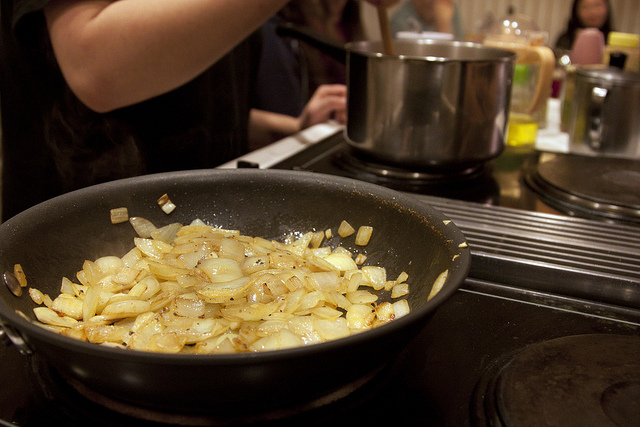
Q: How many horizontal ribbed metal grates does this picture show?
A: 1